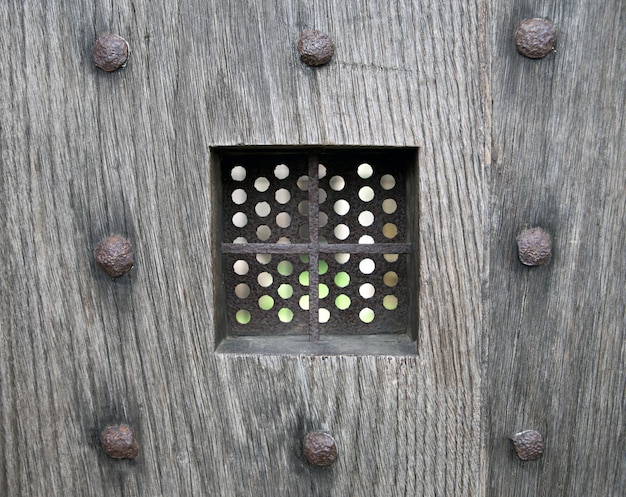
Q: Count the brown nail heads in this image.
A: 8